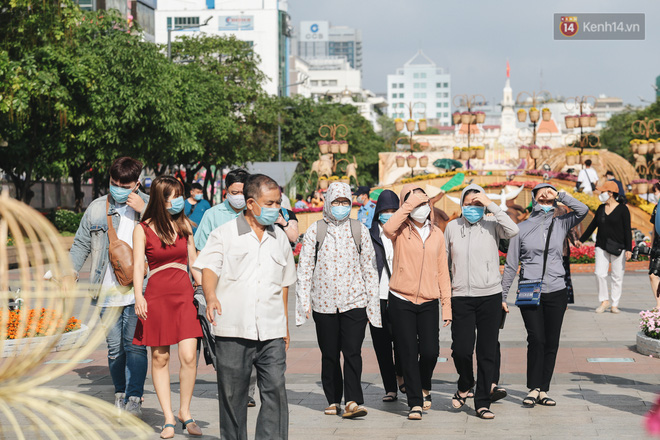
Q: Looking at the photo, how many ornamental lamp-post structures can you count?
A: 6